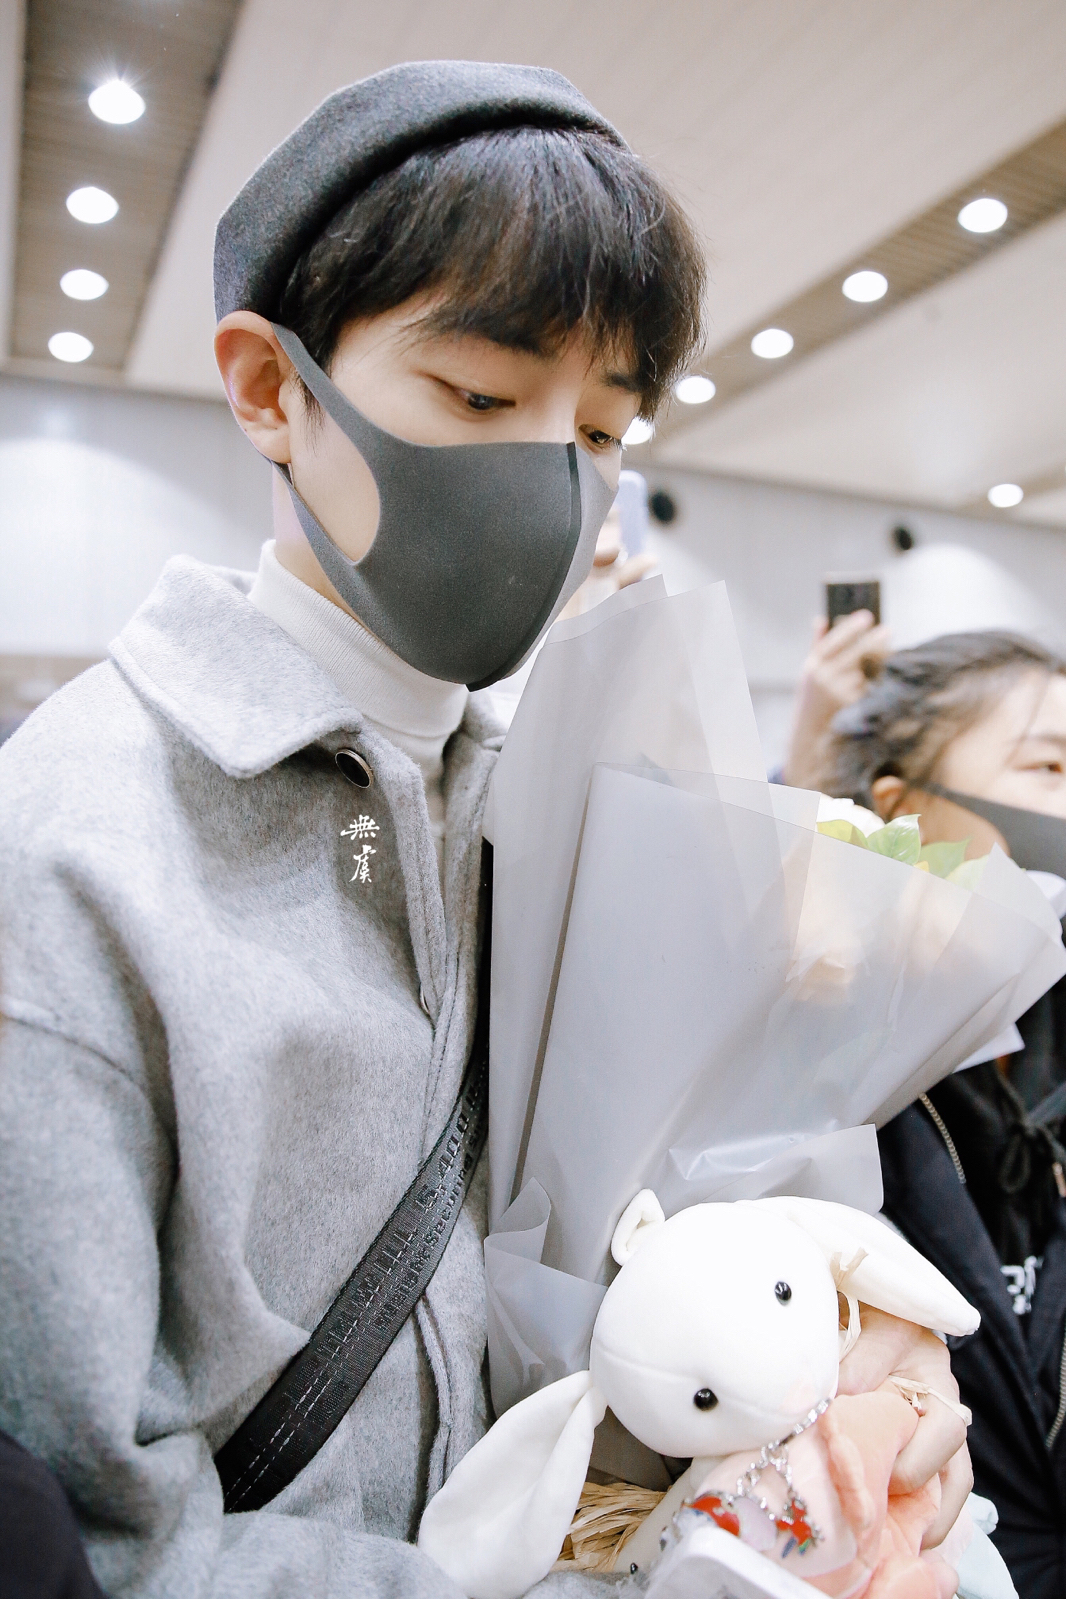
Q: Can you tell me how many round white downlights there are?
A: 10